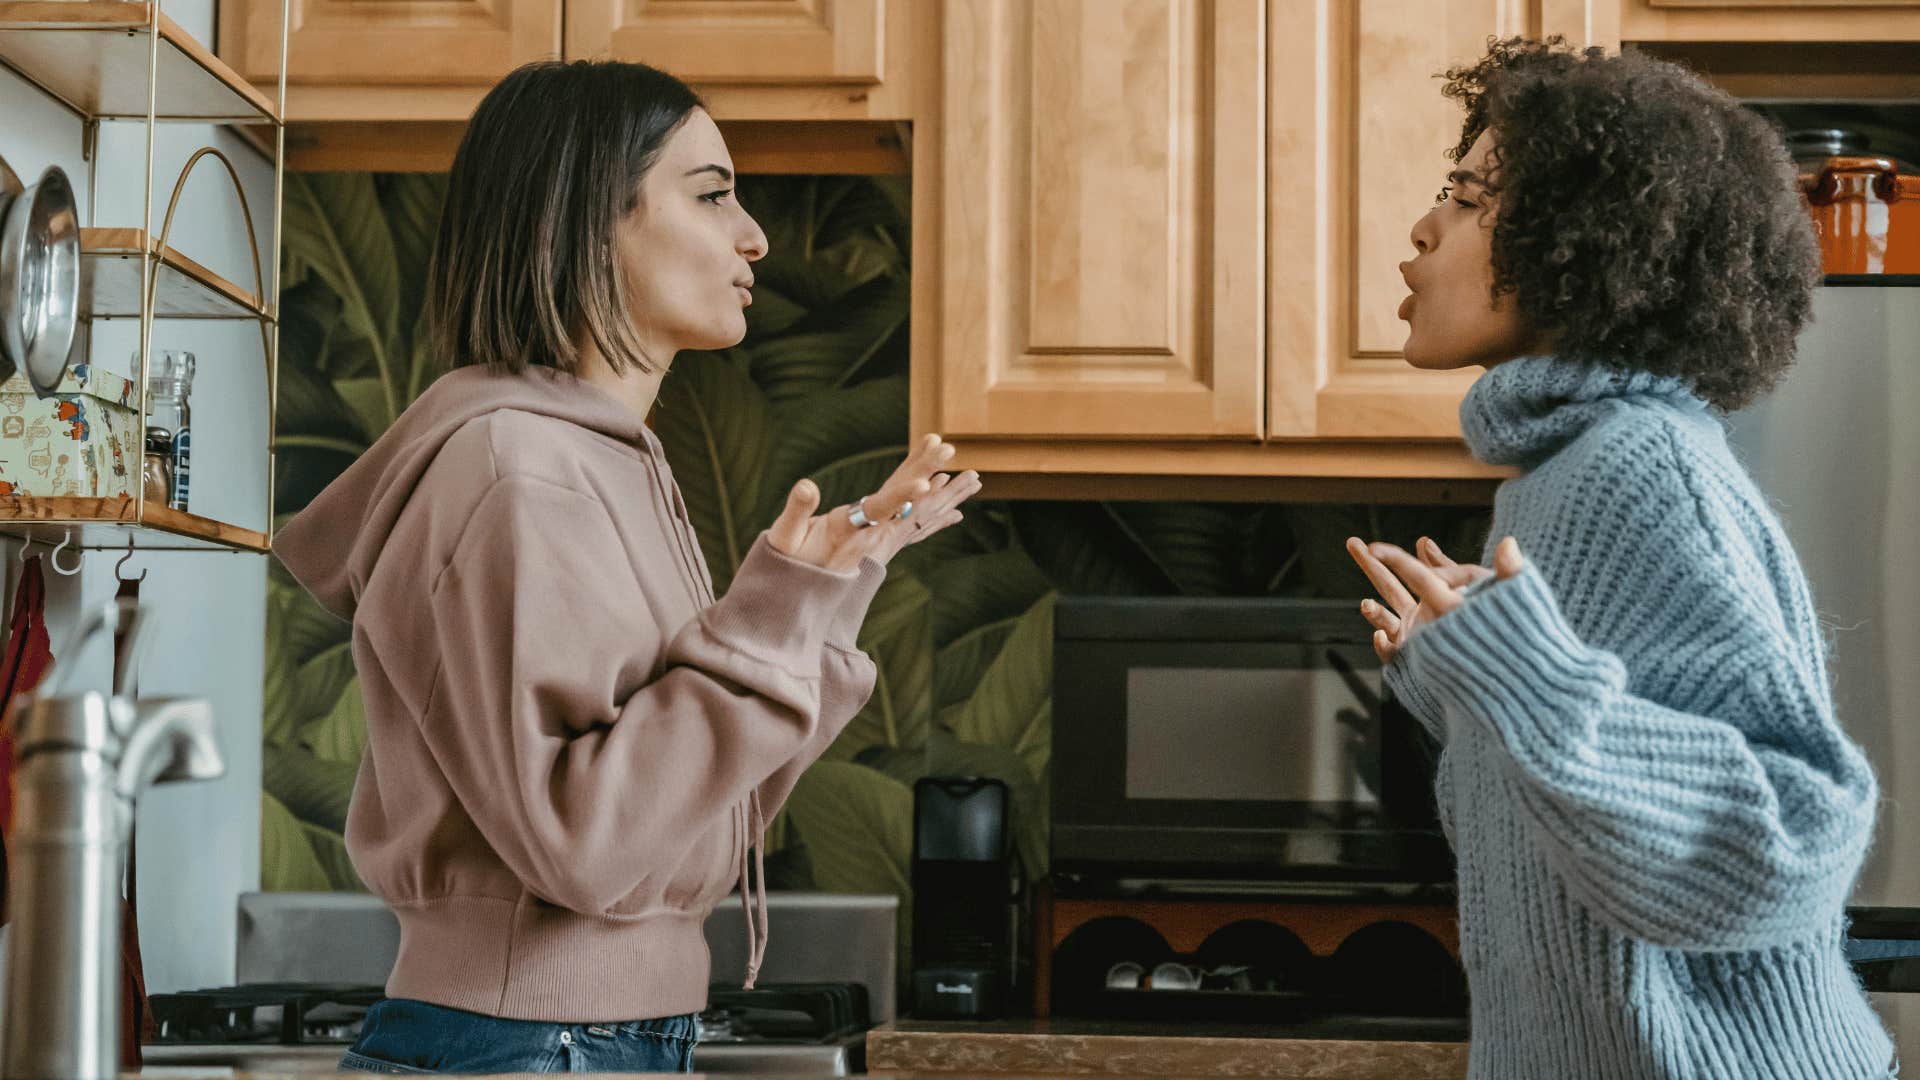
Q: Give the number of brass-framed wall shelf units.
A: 1